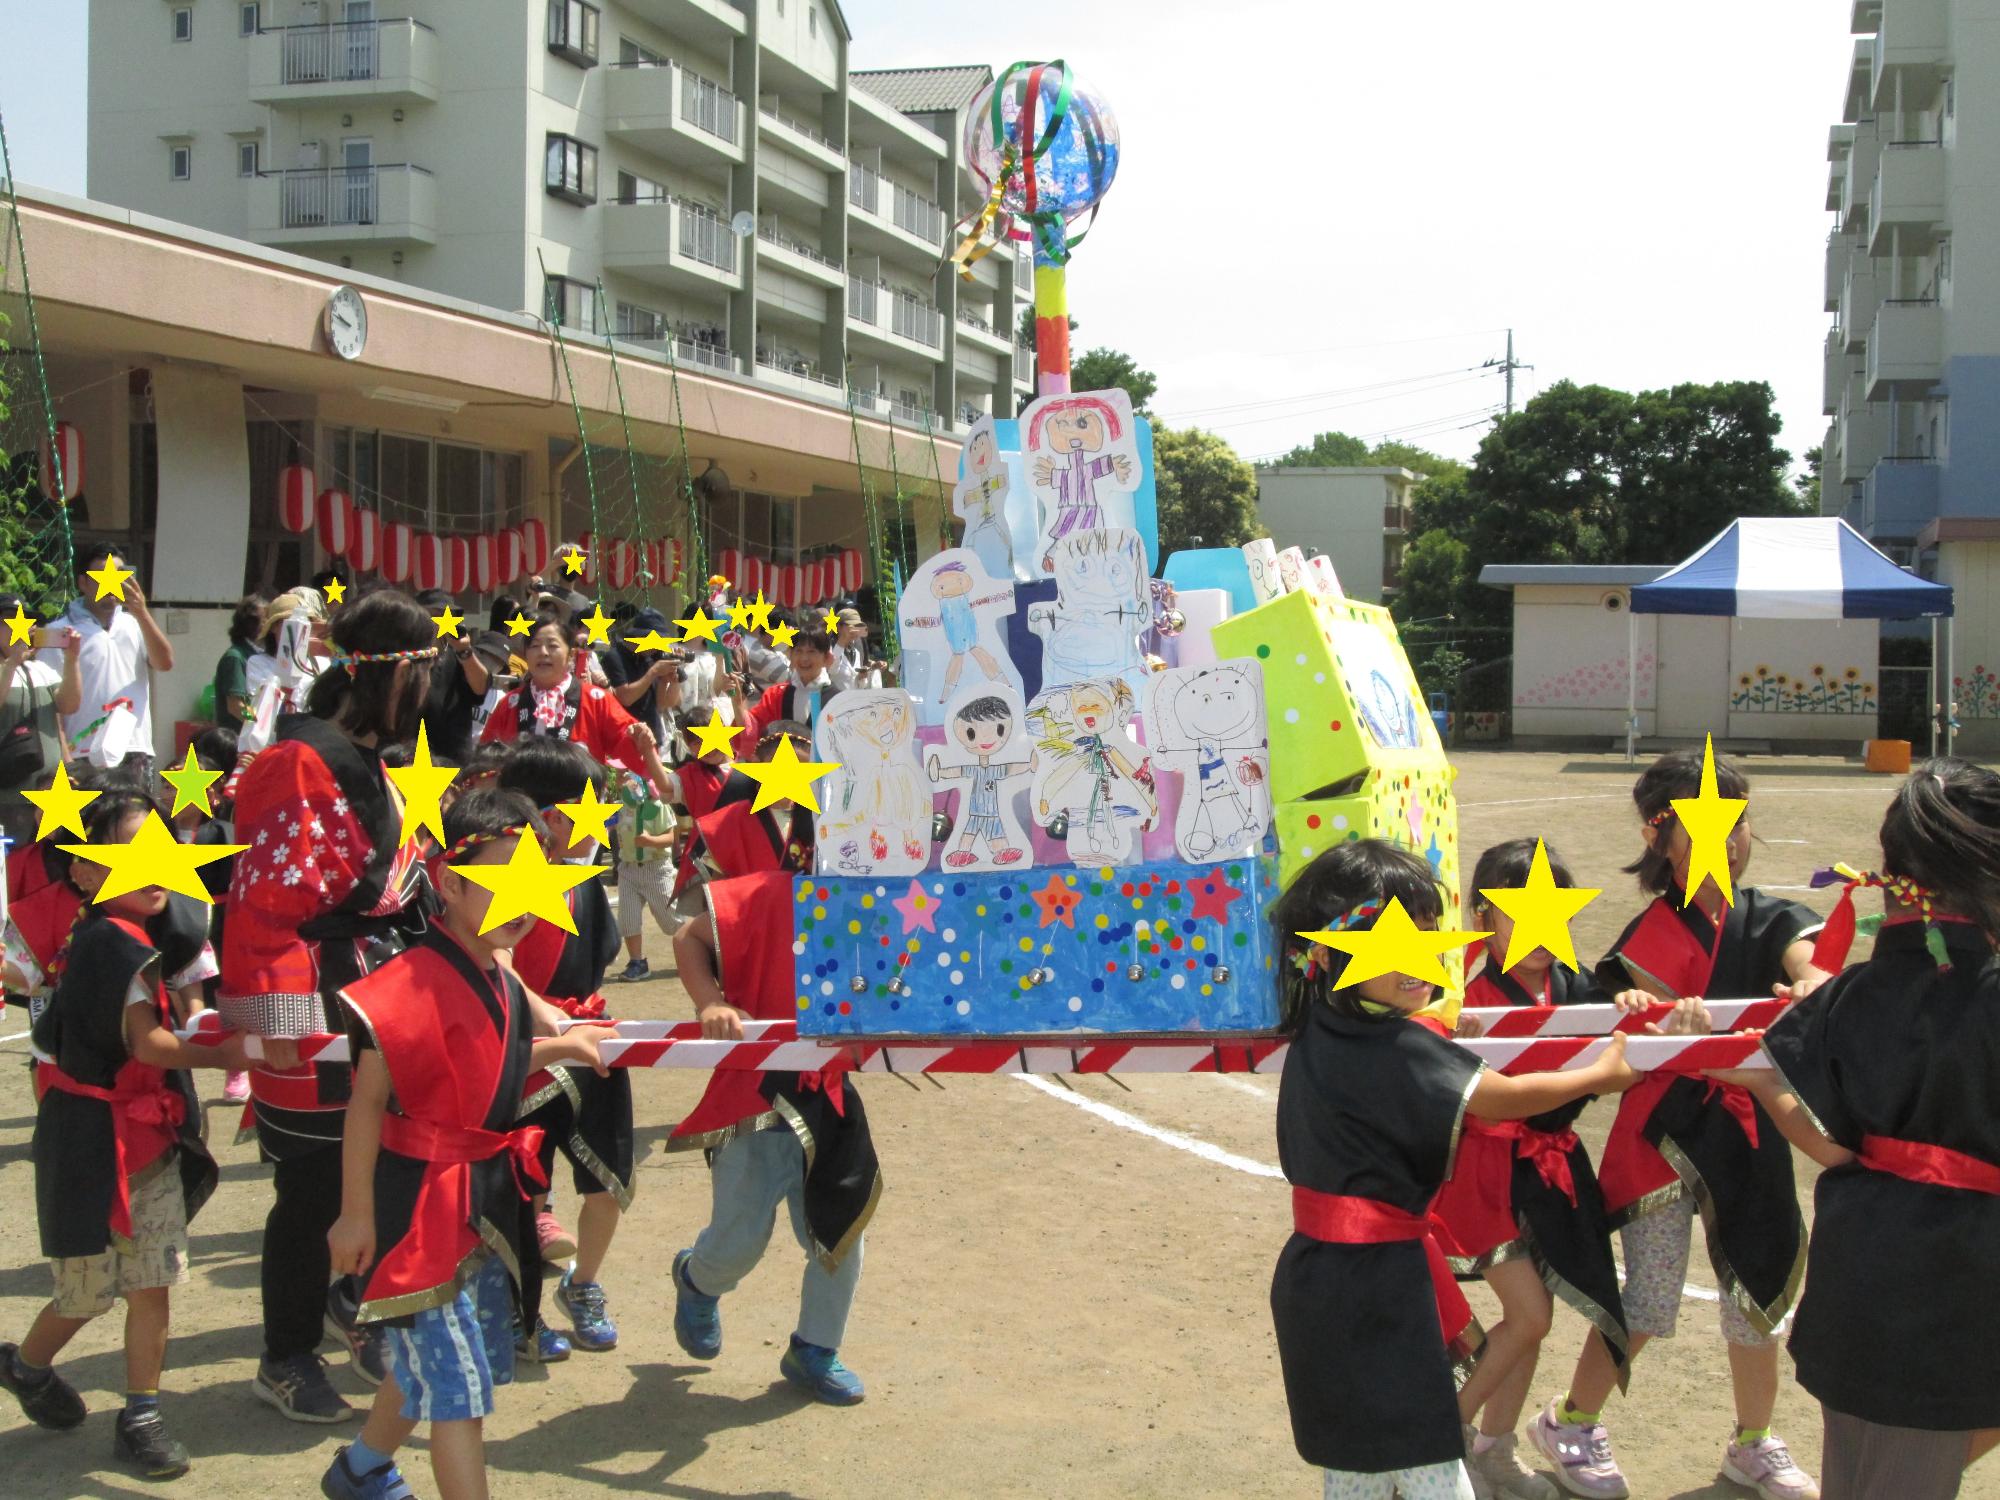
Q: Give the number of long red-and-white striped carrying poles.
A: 2